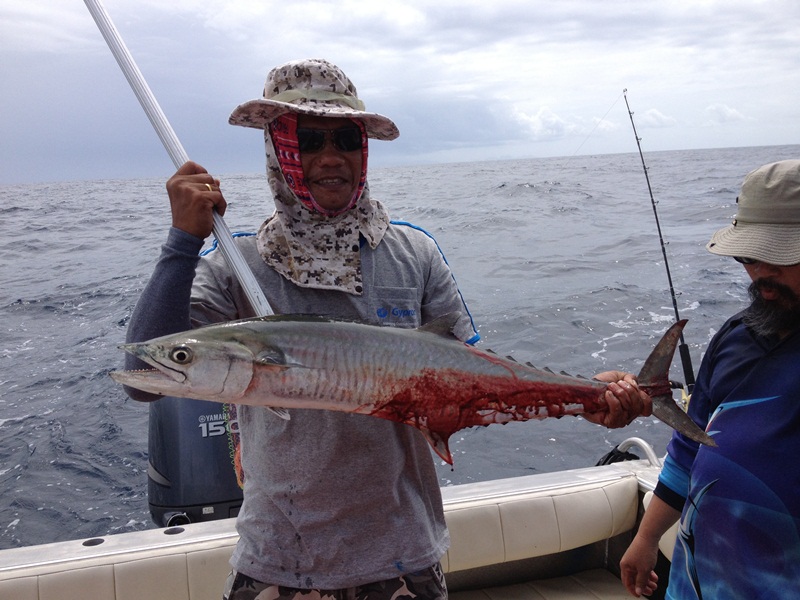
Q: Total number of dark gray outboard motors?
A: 1